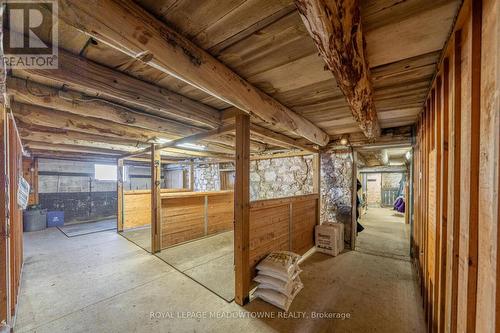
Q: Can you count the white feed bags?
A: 5